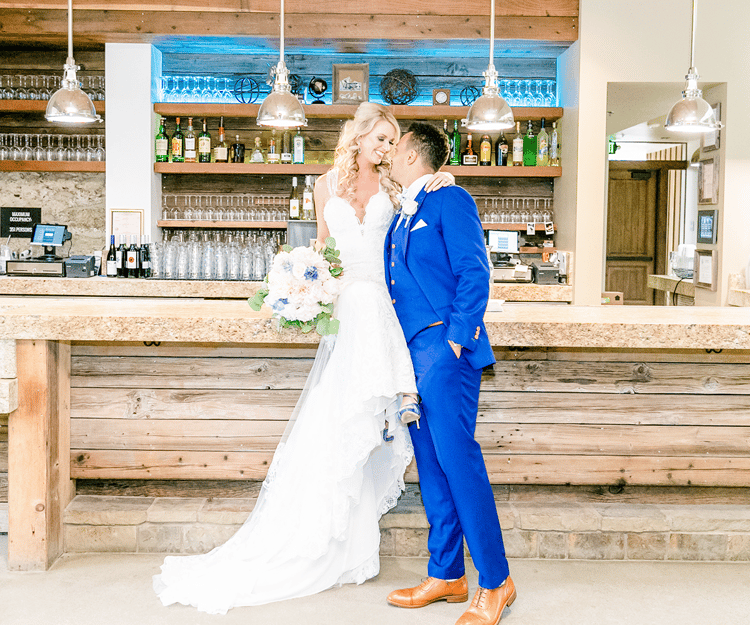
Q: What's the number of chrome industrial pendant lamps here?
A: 4